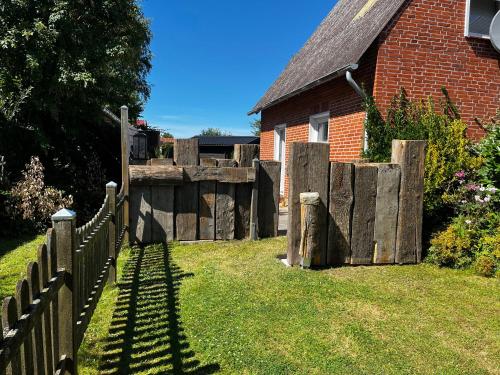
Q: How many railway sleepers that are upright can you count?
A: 12